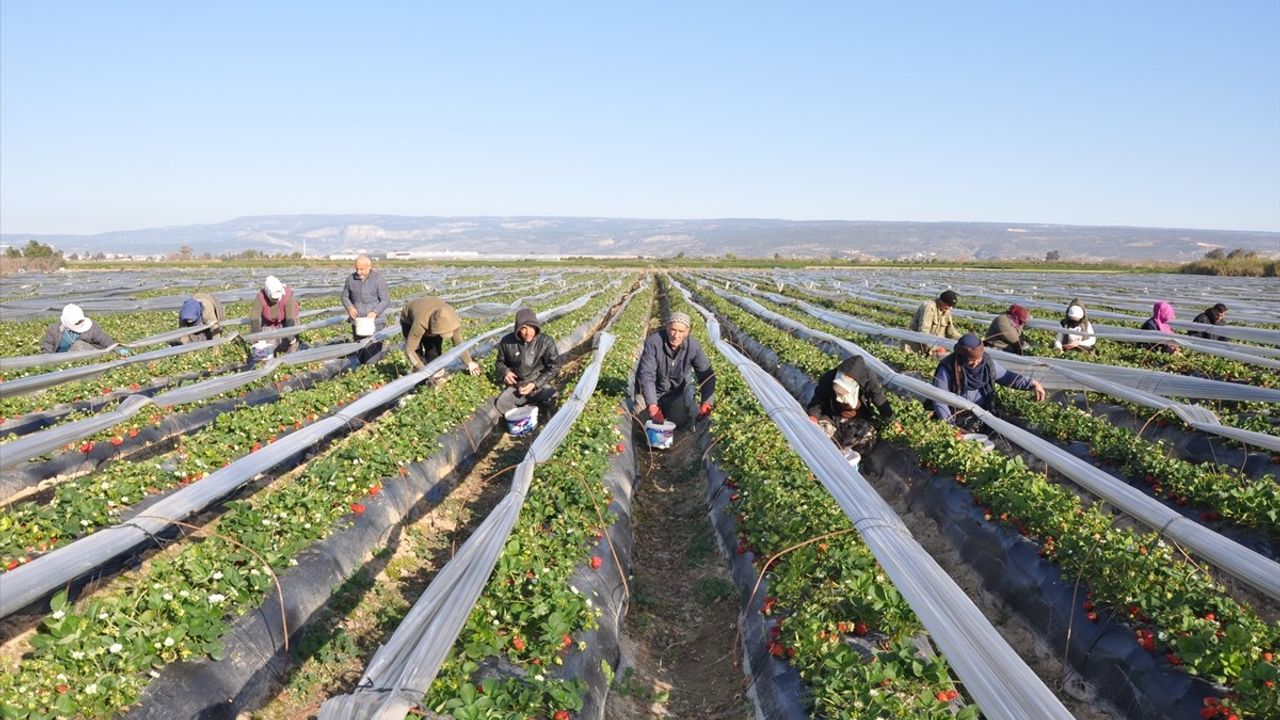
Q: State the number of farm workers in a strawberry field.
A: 14